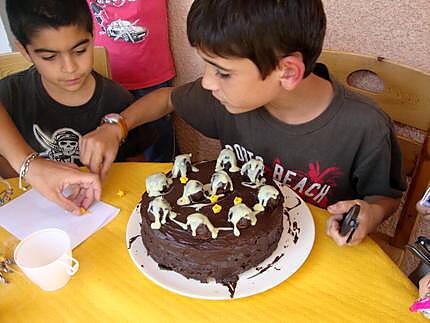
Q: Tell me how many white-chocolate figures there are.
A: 10